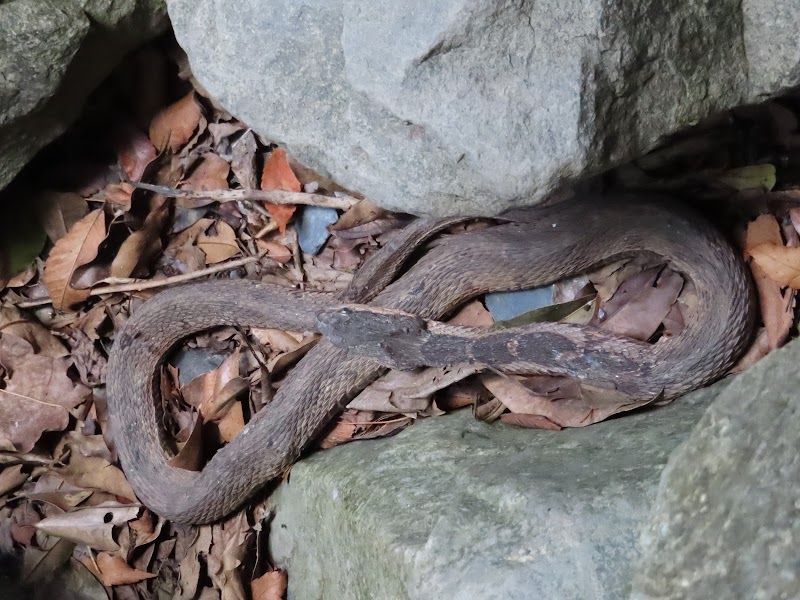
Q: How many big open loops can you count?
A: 2